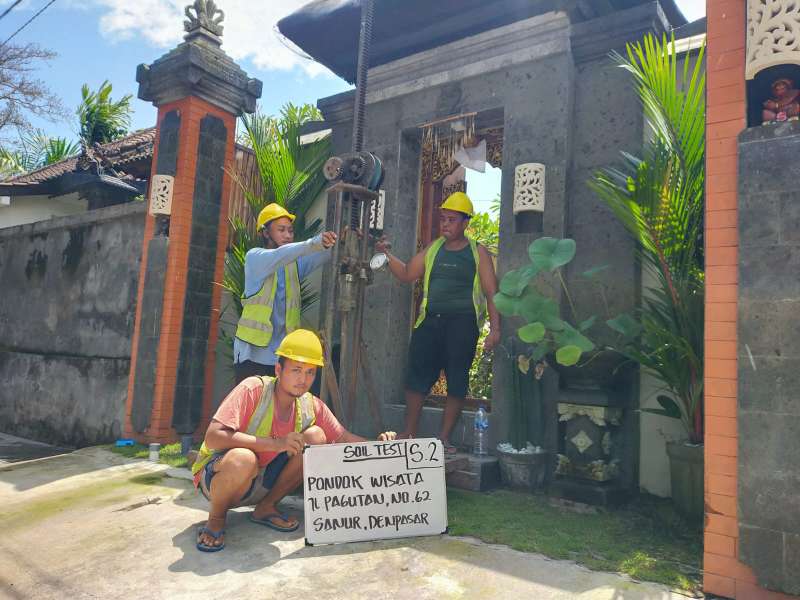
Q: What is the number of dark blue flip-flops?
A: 2